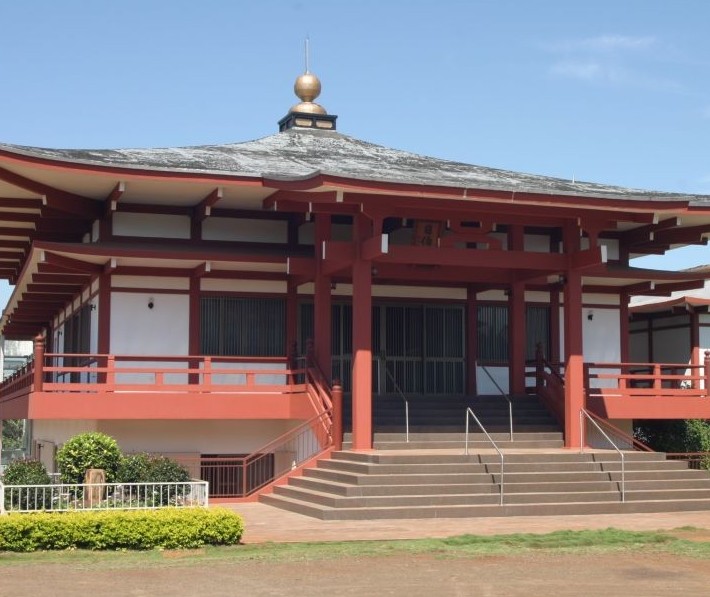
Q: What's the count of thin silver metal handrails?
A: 4